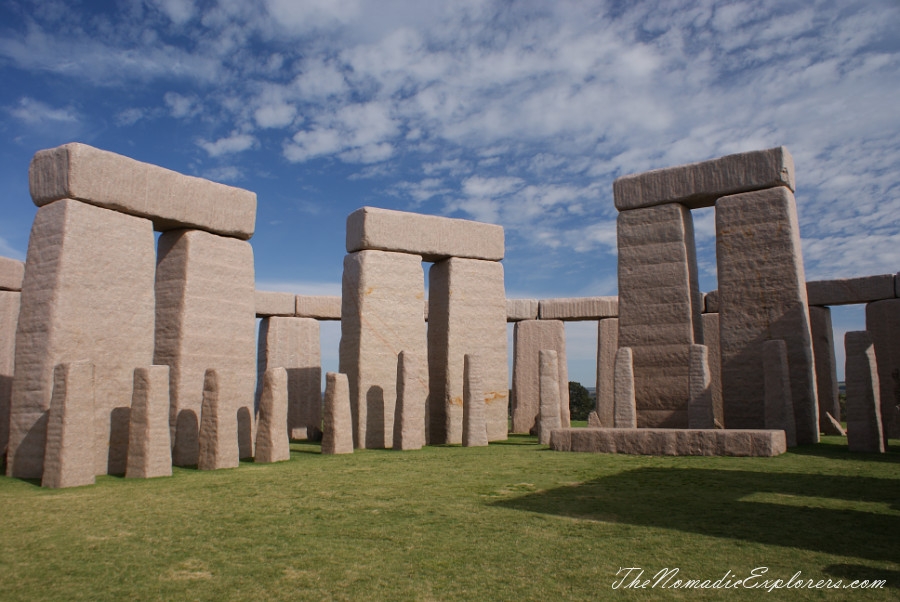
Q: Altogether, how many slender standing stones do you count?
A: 12